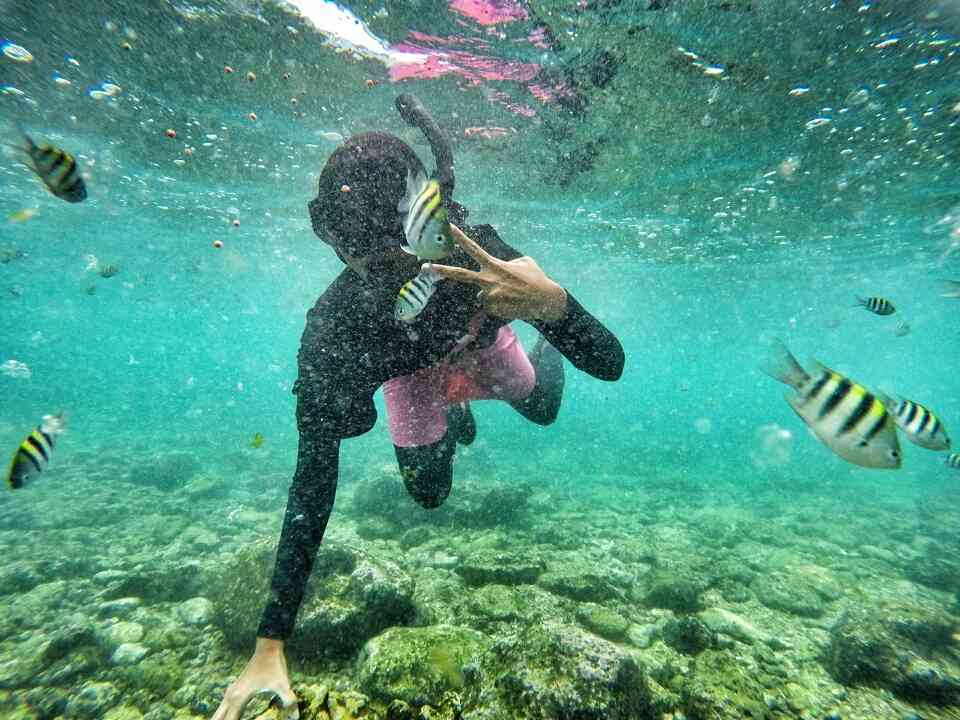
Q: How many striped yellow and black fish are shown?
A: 8